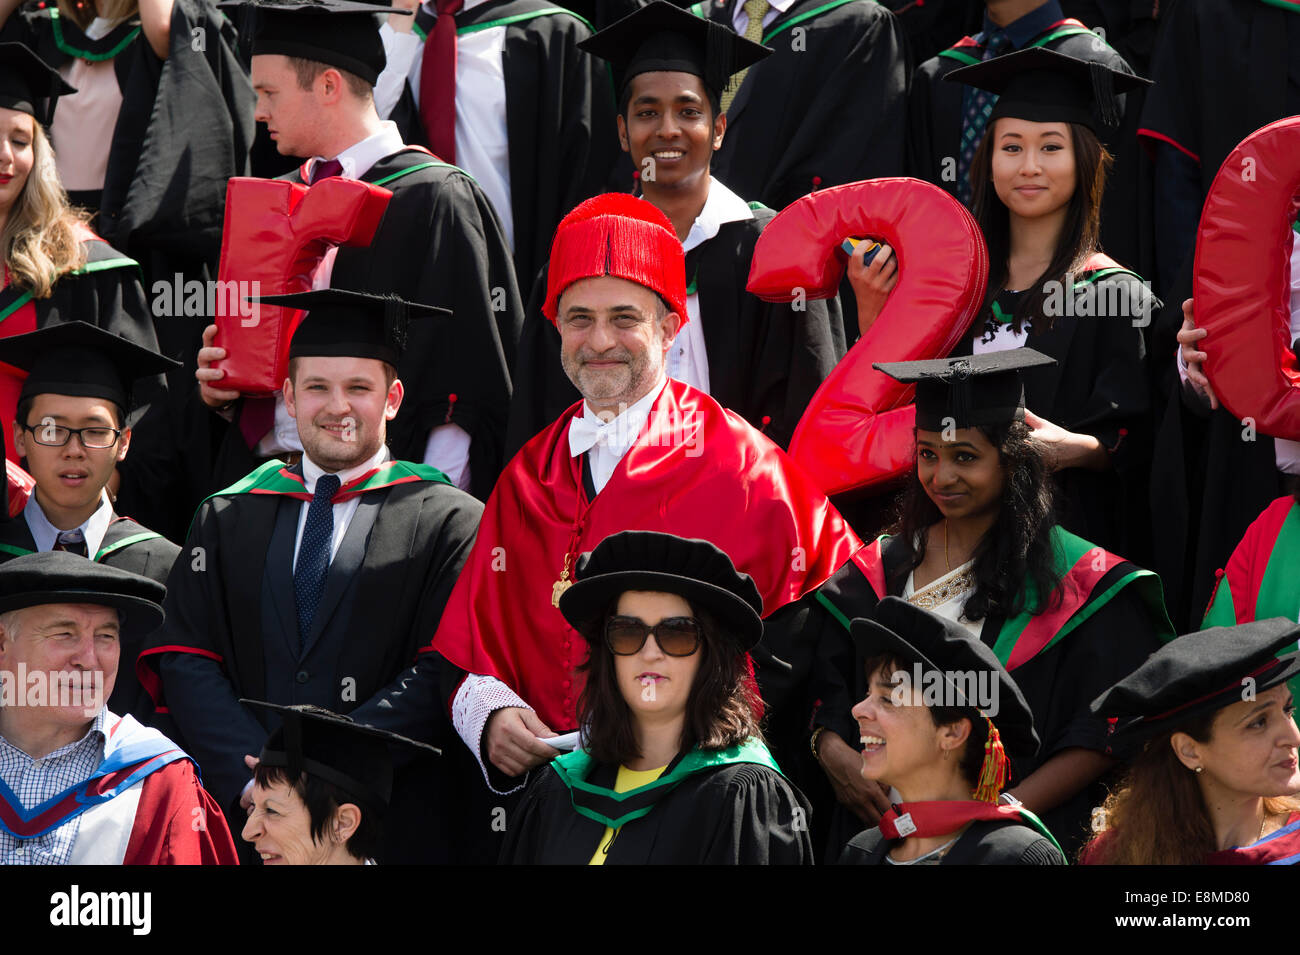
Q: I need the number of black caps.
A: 12